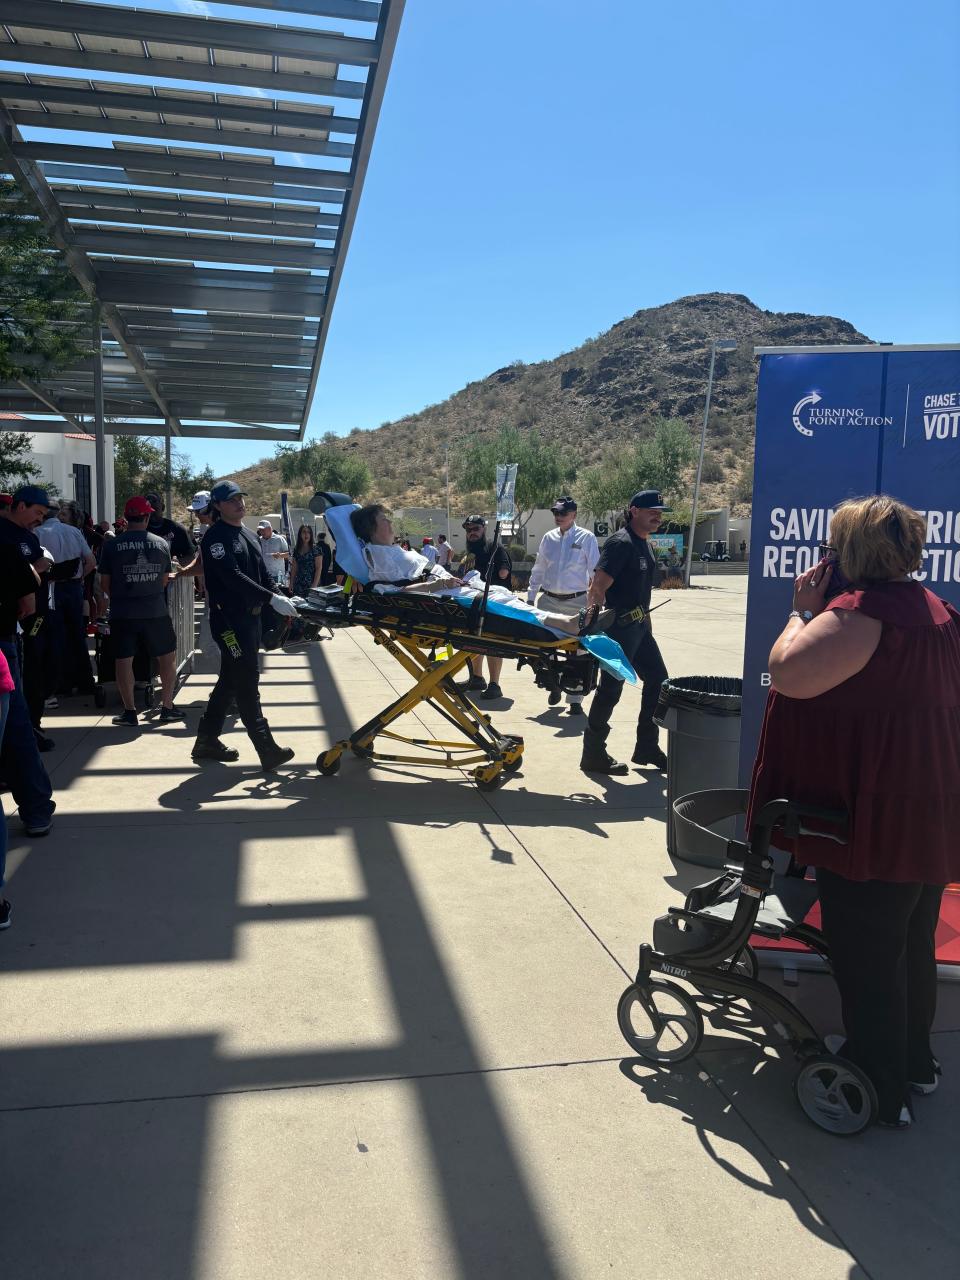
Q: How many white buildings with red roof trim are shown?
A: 1